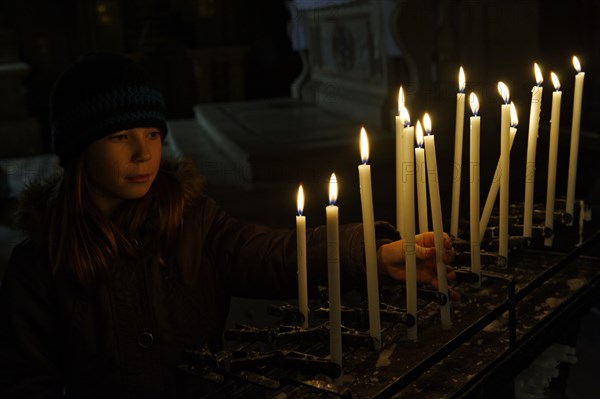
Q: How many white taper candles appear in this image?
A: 14